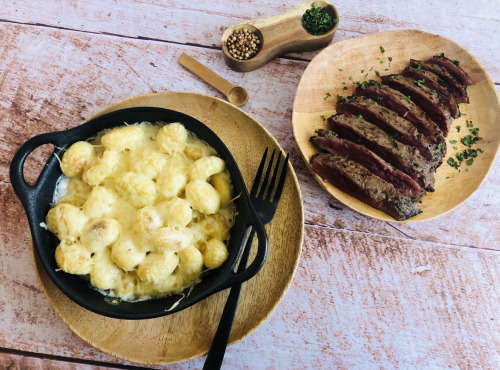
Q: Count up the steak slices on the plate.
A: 9